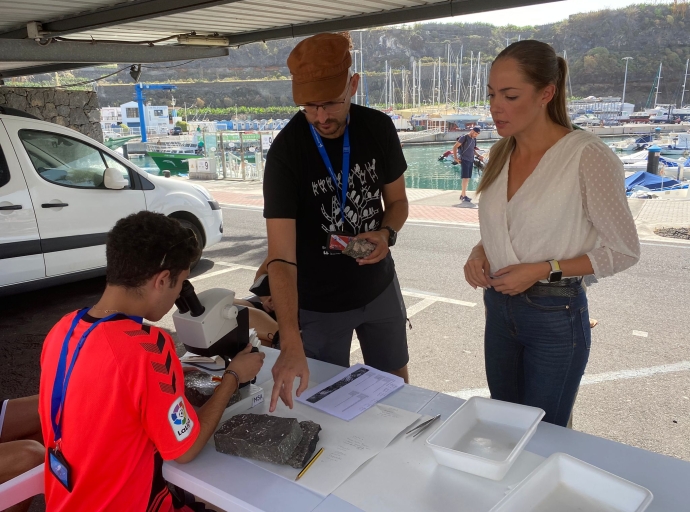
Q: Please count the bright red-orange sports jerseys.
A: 1